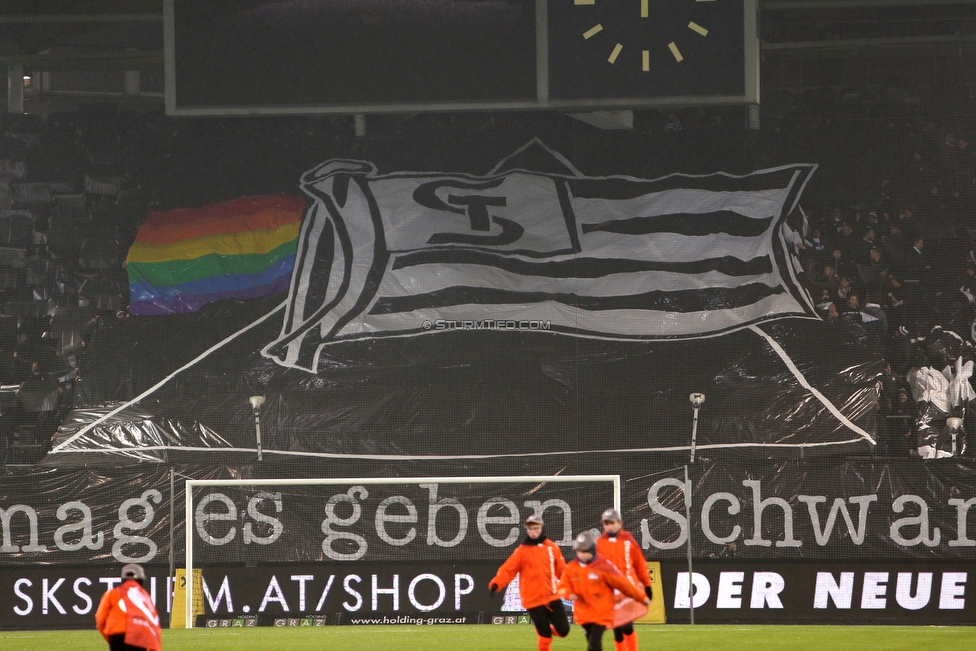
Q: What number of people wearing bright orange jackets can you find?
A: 4